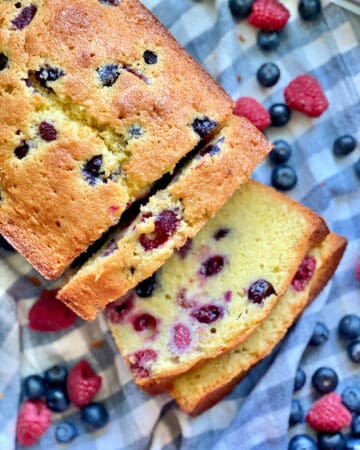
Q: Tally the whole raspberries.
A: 7